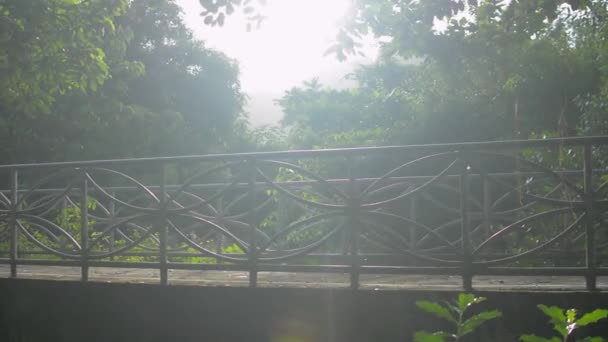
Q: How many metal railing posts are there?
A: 7